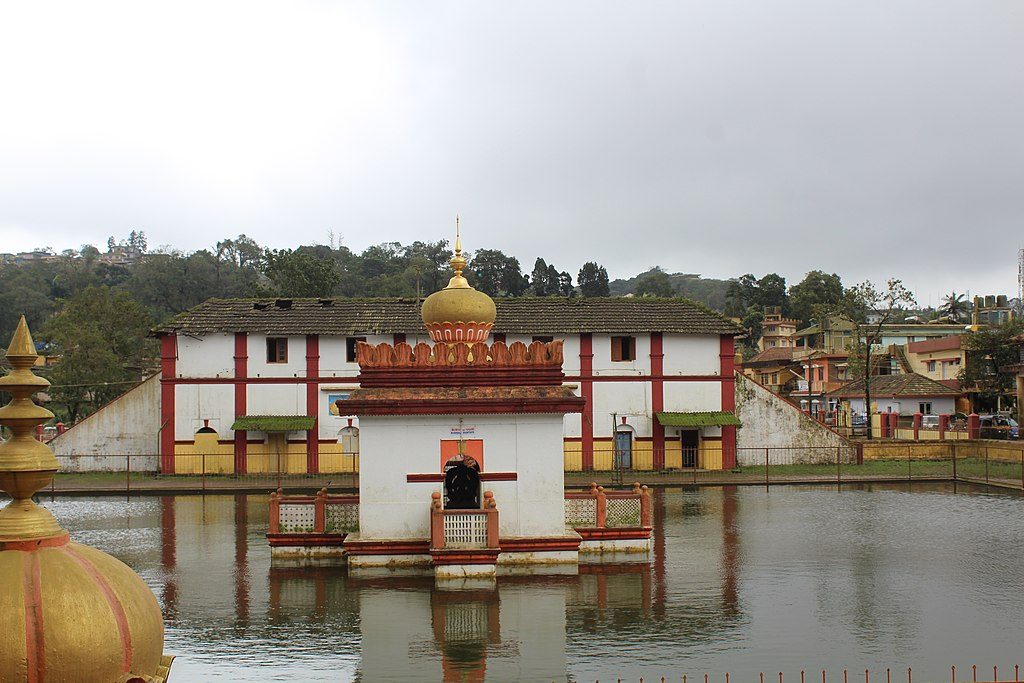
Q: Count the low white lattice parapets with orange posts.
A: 3